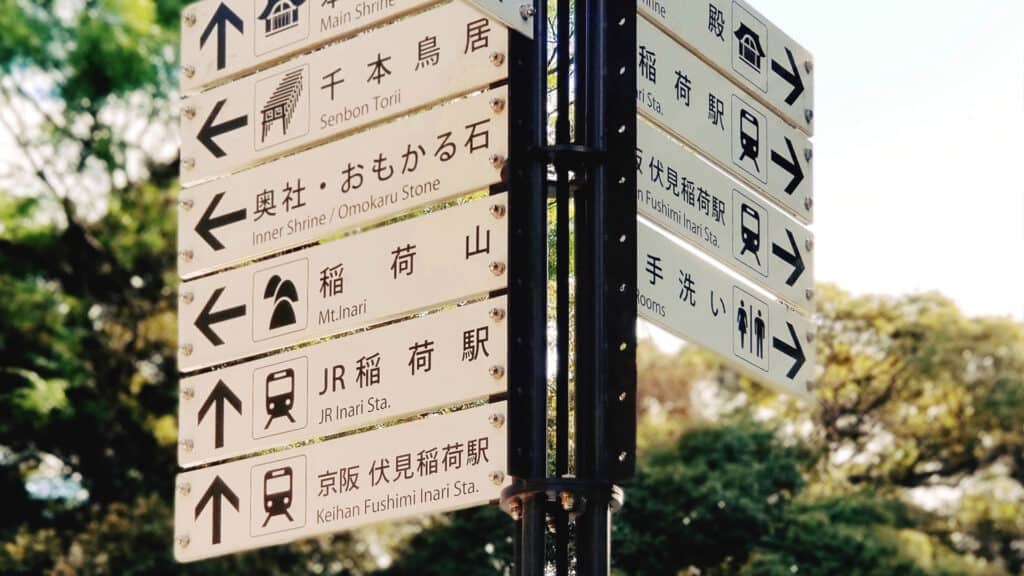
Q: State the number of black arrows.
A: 10